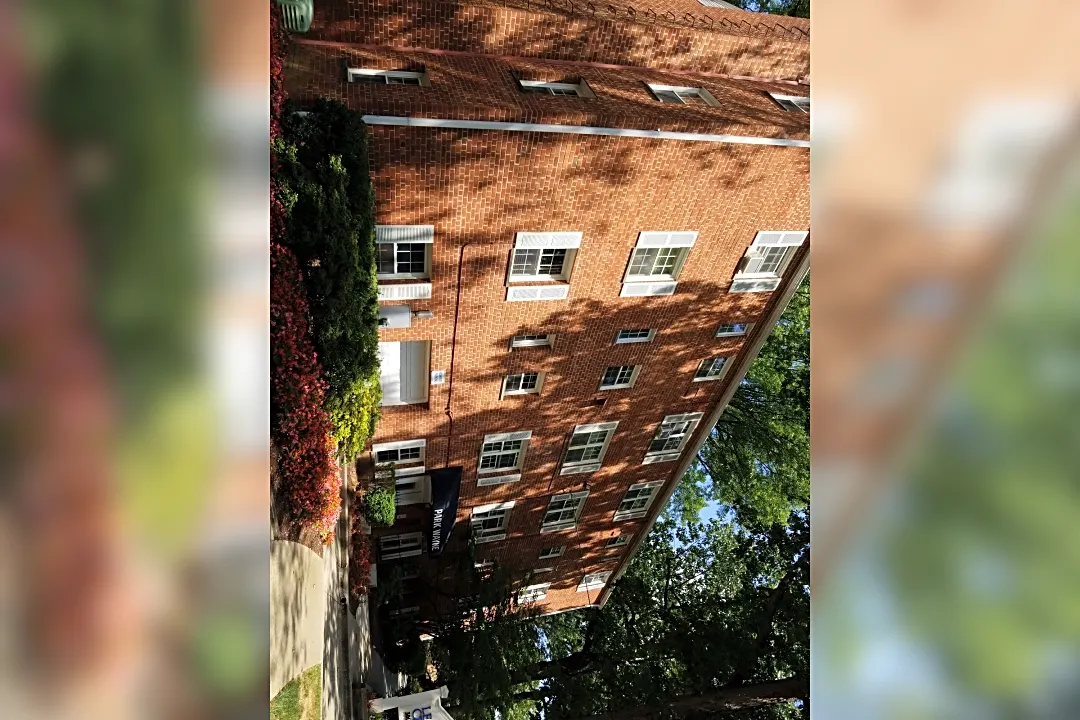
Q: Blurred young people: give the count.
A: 0